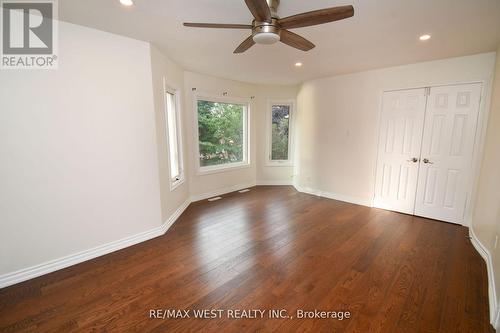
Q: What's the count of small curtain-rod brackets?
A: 3